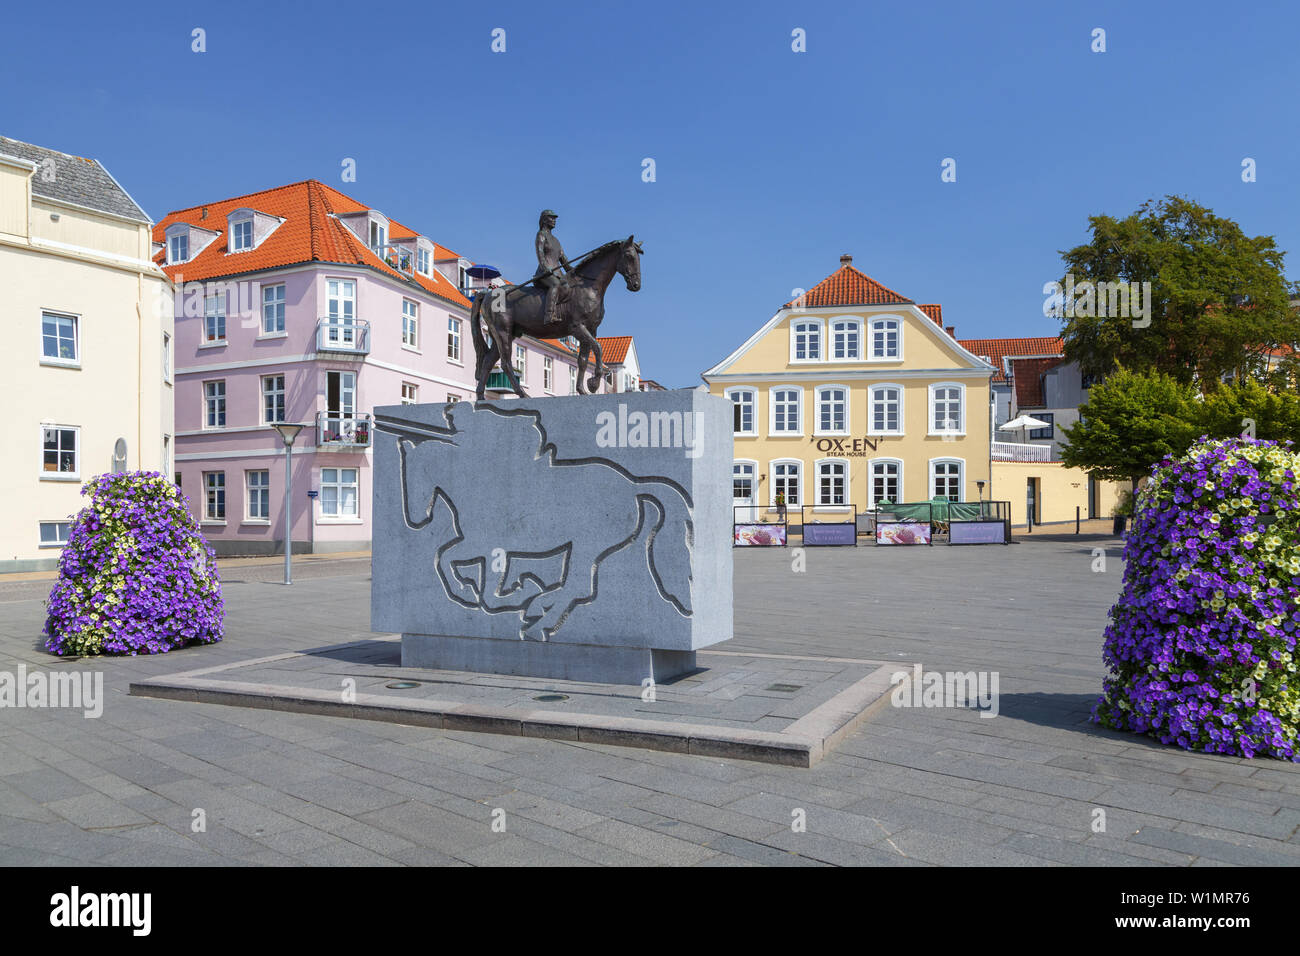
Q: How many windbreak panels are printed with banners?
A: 4